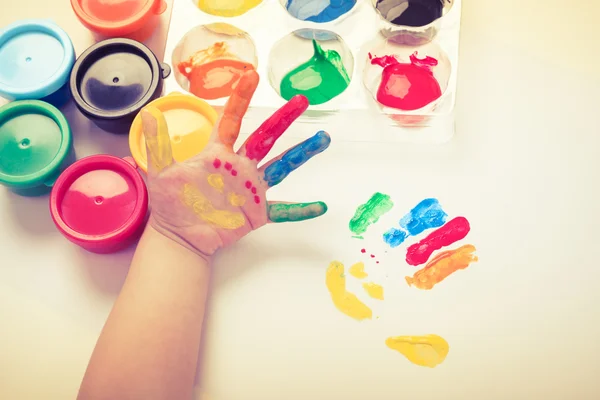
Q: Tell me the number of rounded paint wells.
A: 6